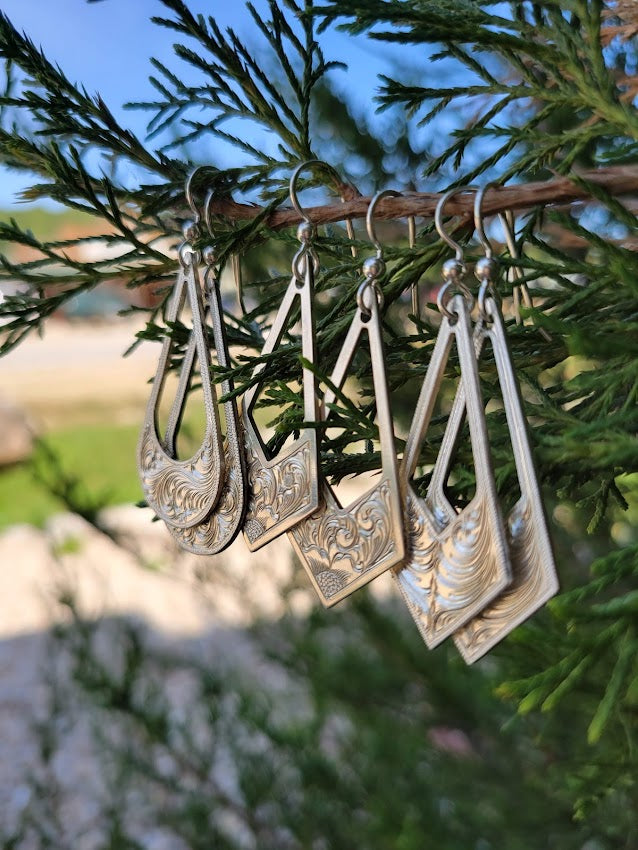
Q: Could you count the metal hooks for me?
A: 6